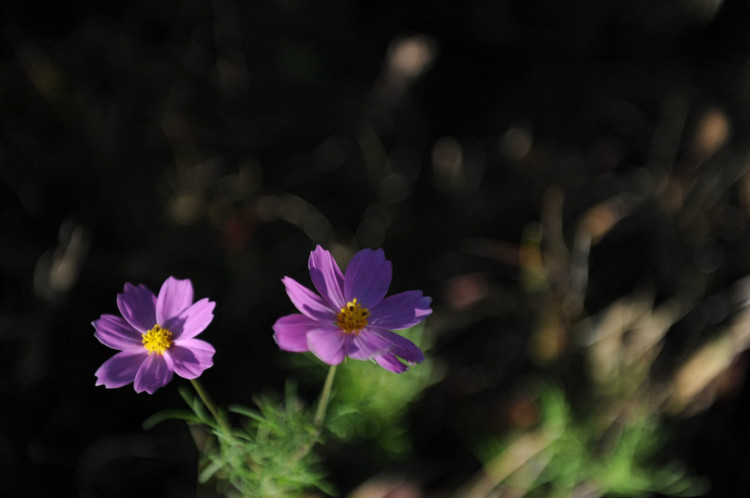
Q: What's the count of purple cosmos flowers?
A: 2